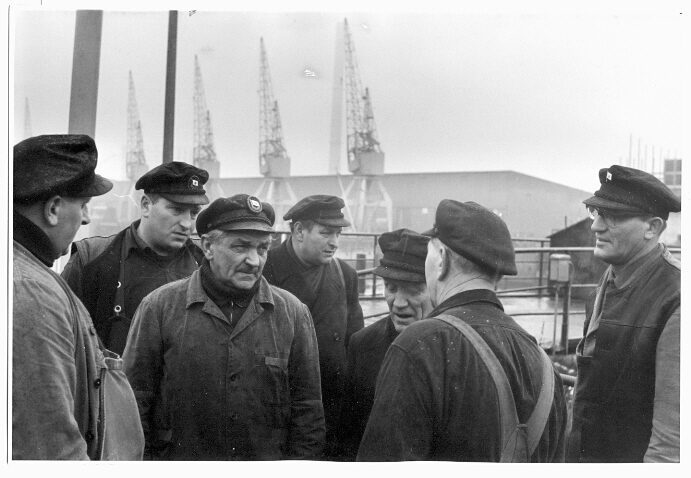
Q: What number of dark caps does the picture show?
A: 7